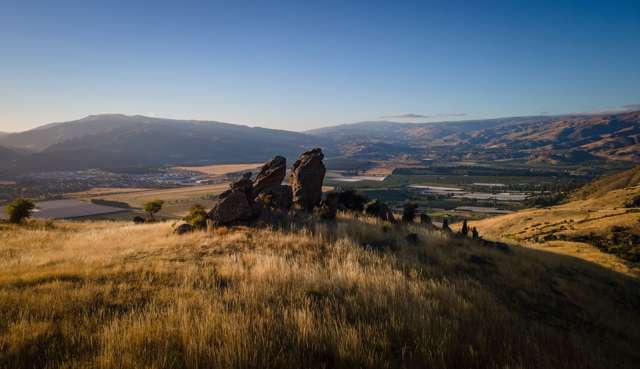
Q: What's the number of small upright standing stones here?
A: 3